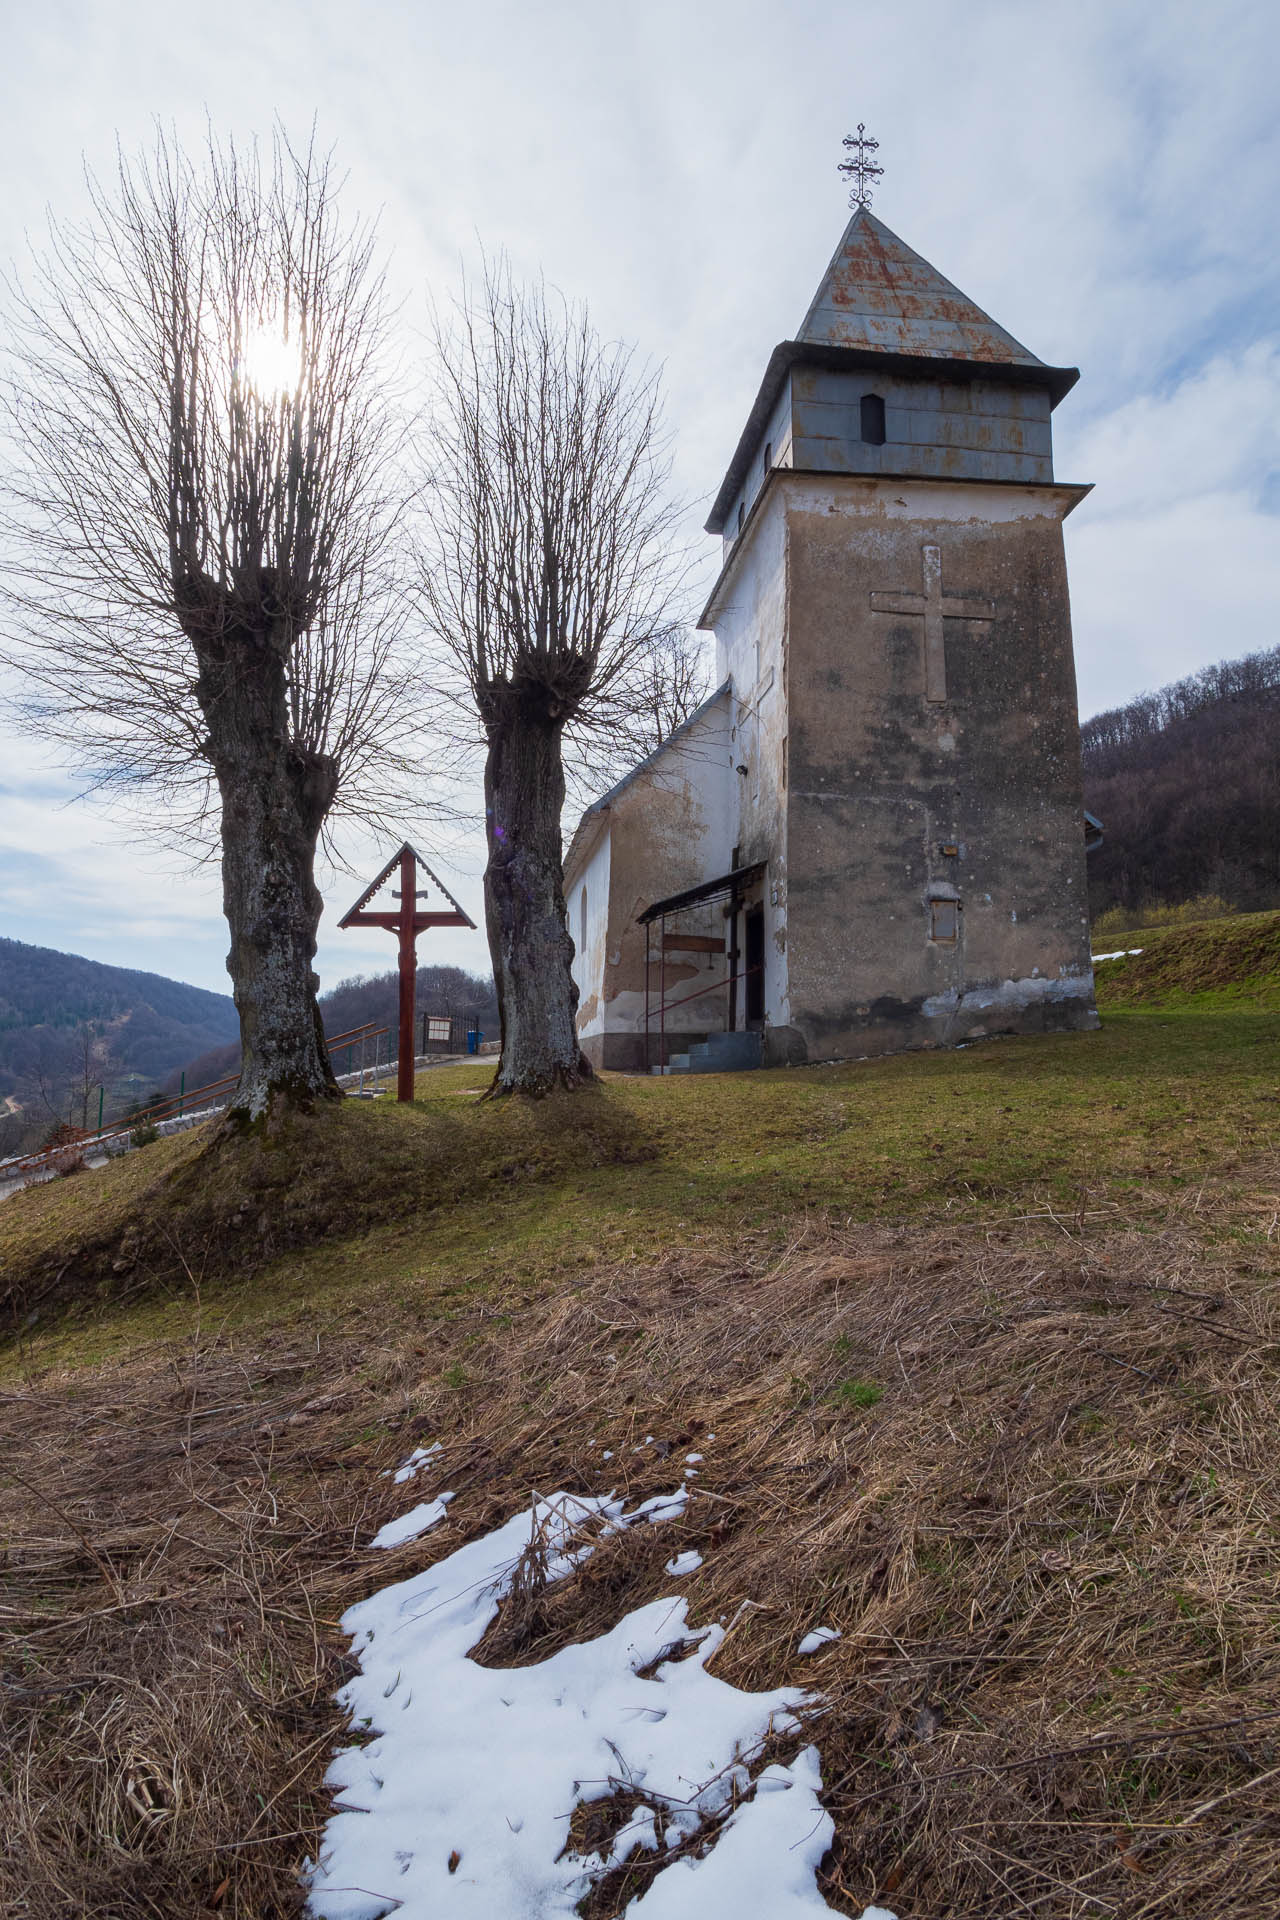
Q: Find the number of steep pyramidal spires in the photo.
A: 1